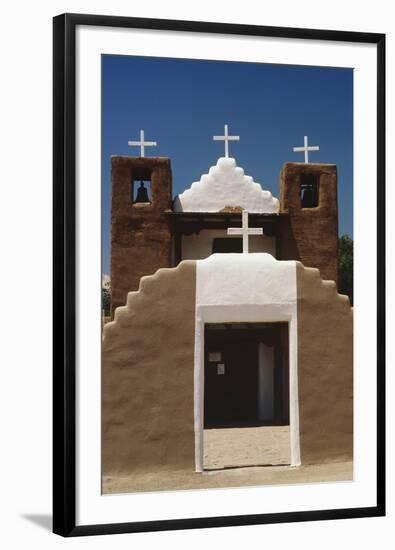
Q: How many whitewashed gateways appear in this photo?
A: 1